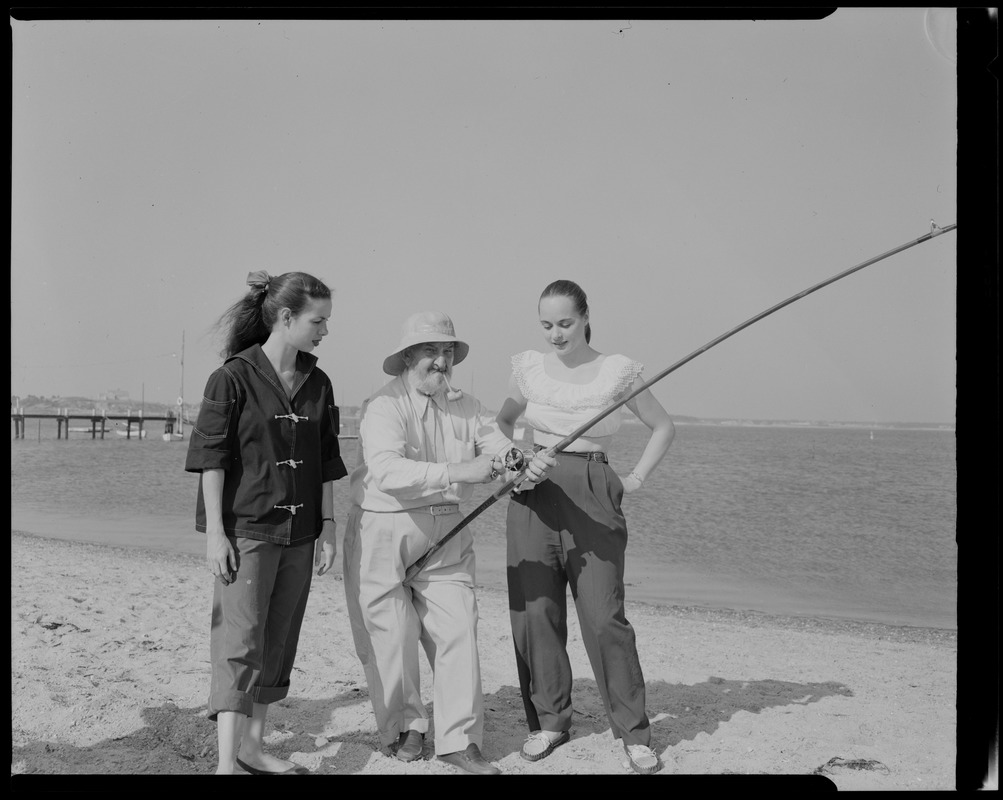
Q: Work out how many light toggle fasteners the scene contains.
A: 3